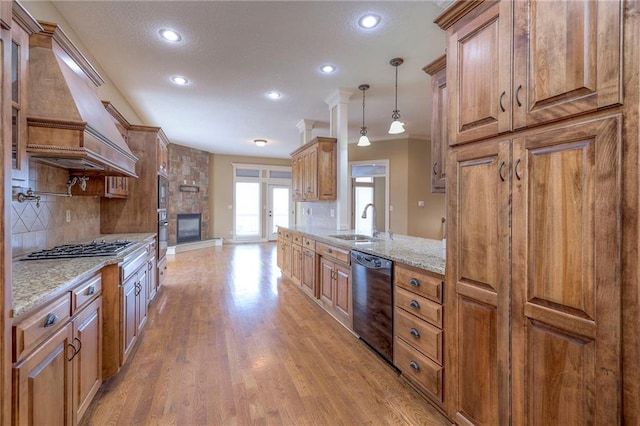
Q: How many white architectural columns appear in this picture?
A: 2